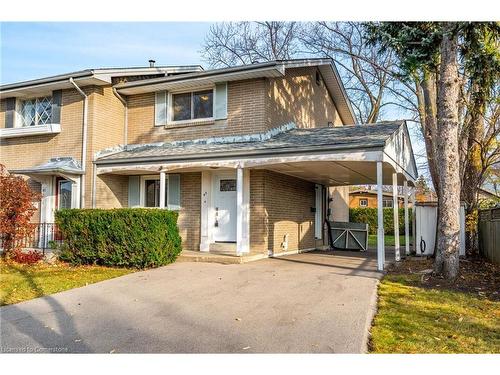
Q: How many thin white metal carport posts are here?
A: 3